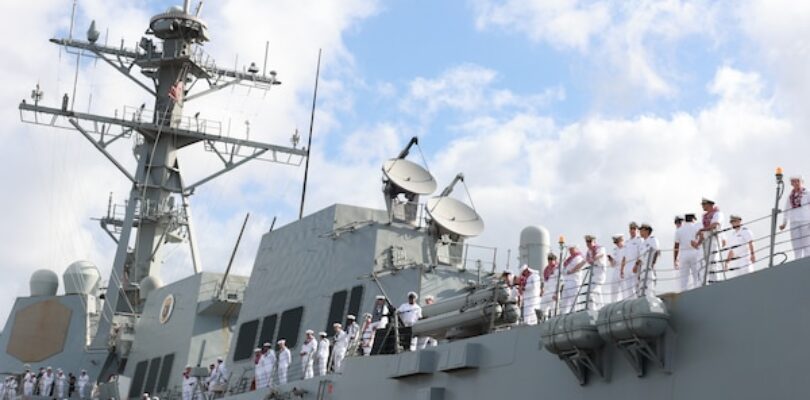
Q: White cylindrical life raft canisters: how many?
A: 2